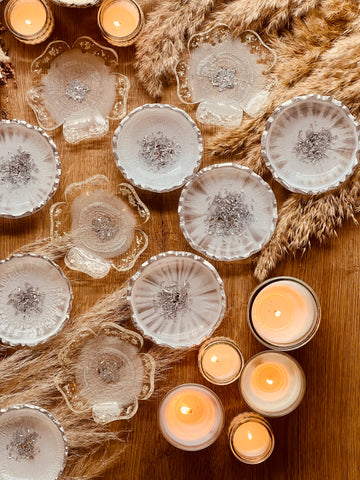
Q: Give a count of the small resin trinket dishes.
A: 11